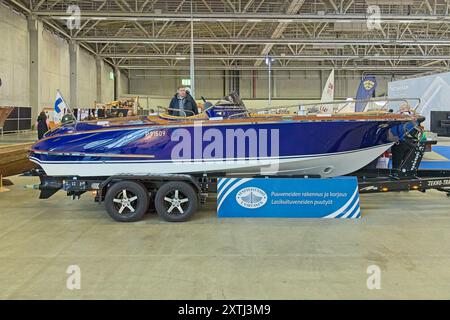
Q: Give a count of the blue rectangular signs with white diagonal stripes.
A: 1